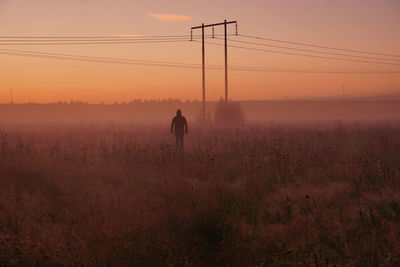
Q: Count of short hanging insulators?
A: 3